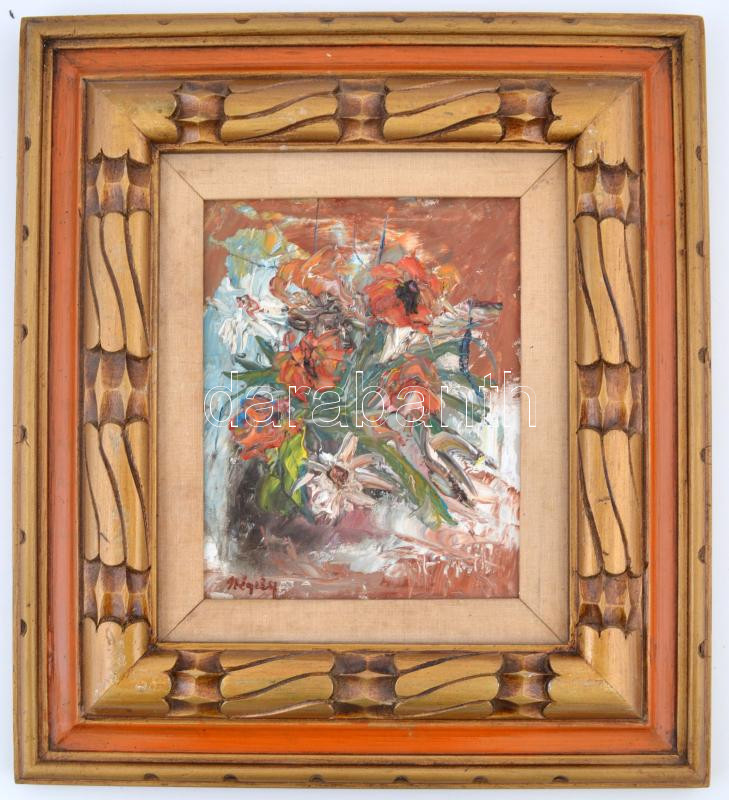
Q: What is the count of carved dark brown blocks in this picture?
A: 12